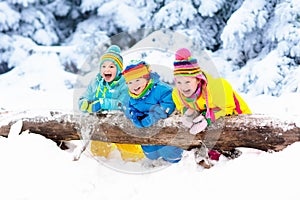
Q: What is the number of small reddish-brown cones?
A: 0